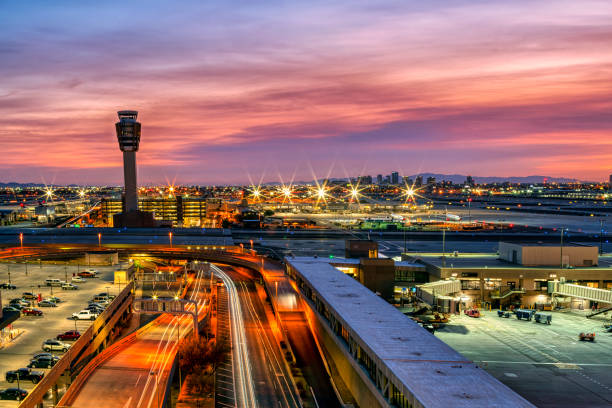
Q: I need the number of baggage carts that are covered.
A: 2